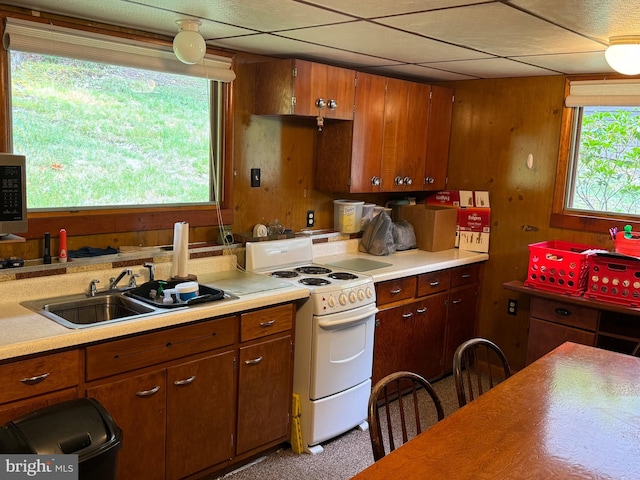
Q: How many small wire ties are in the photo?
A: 0